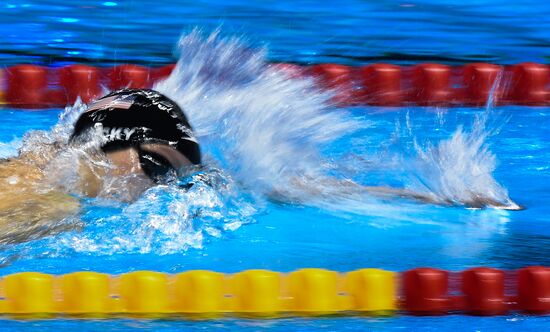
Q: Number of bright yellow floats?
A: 7